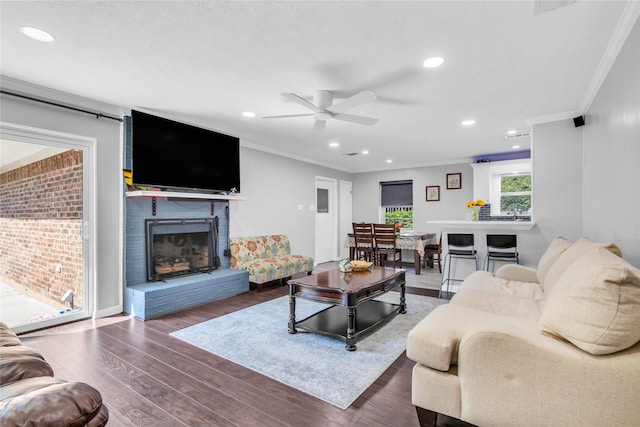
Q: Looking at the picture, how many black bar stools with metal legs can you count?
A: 2